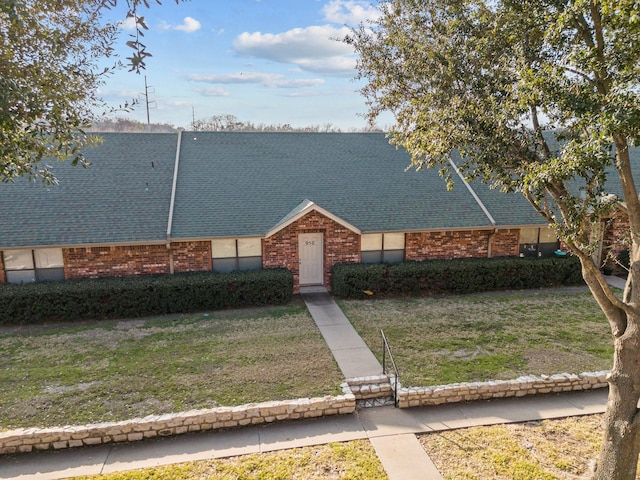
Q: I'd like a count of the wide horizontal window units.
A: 4